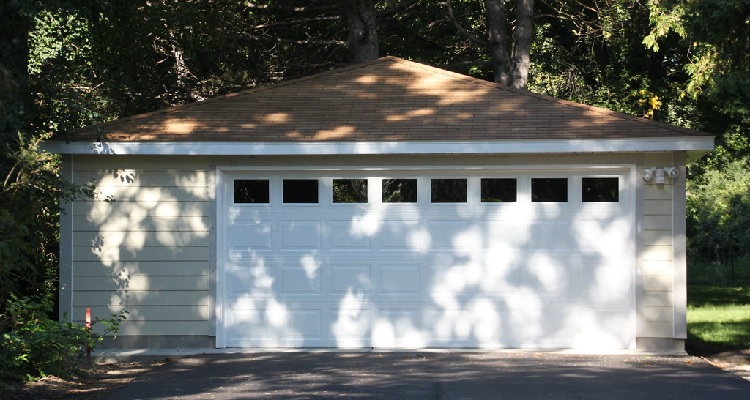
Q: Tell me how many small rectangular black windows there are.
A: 8